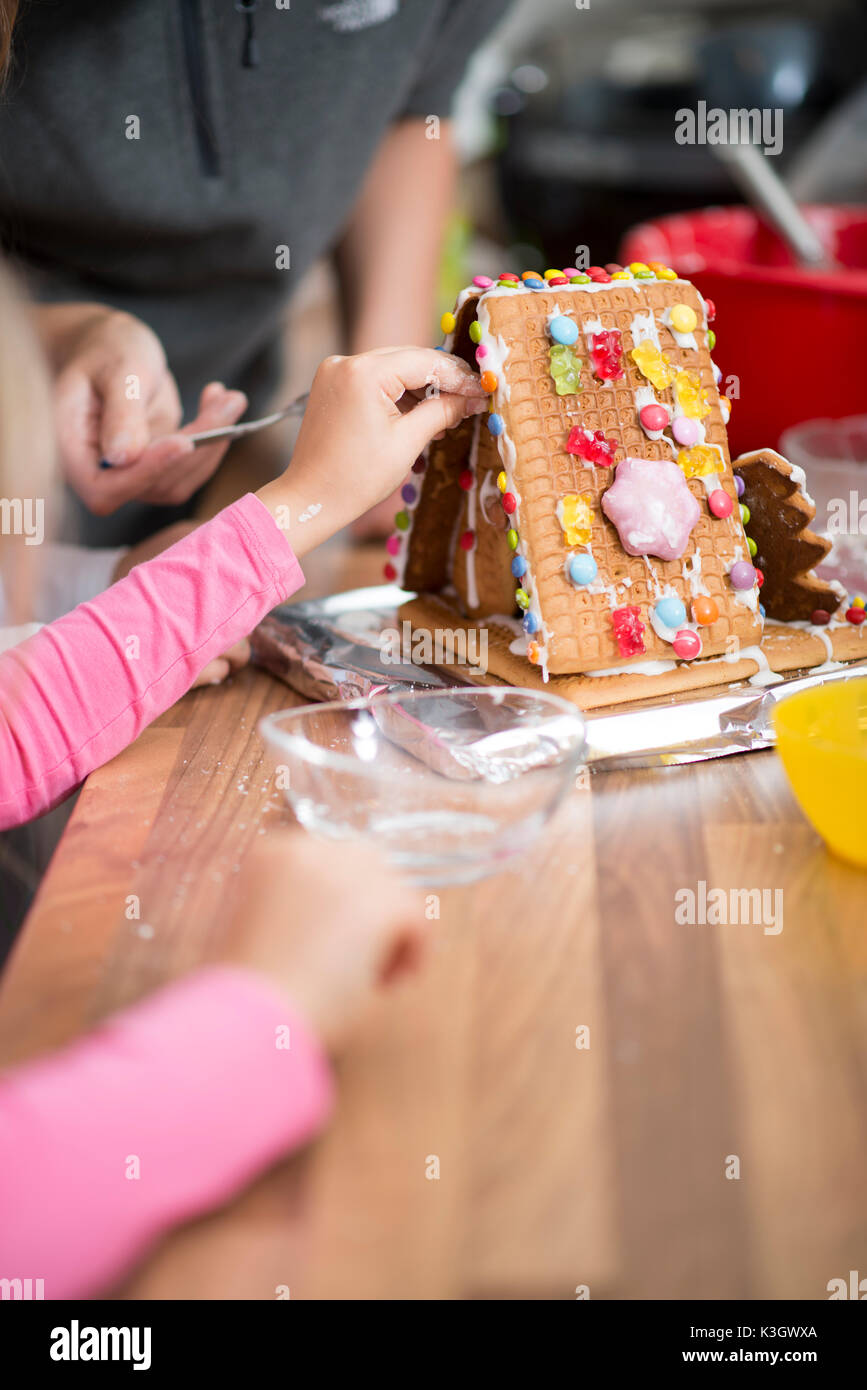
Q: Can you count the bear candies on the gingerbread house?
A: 8